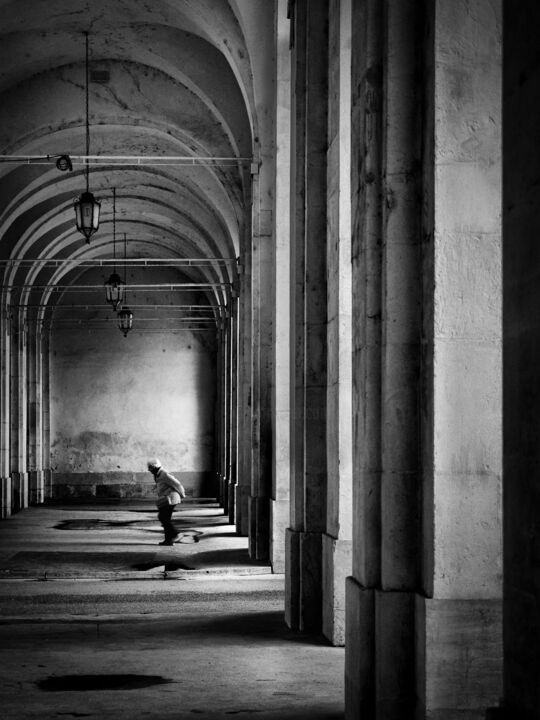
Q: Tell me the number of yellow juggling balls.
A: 0